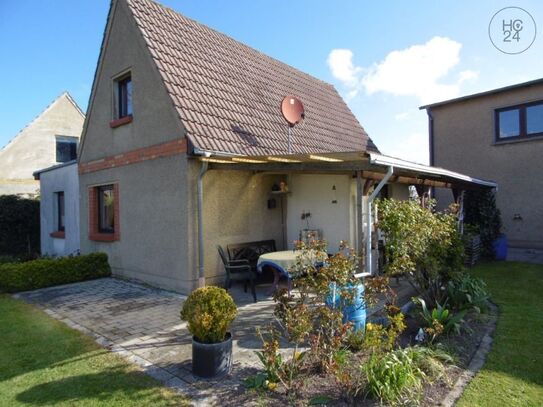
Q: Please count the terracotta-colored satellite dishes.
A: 1